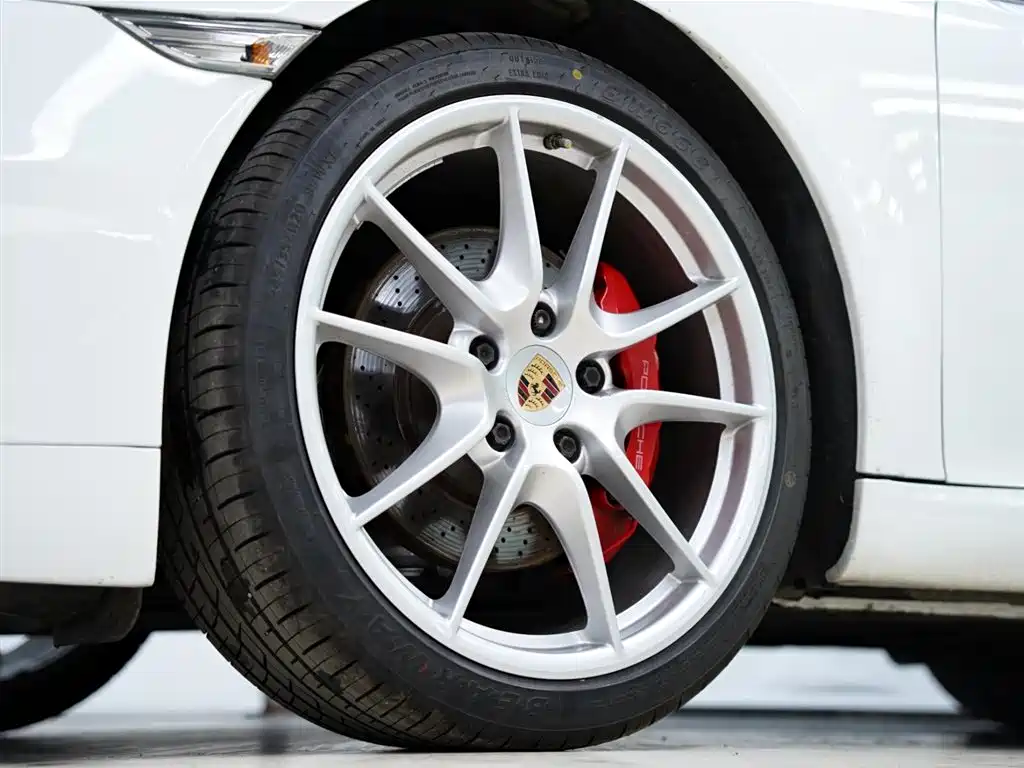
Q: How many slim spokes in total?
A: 10